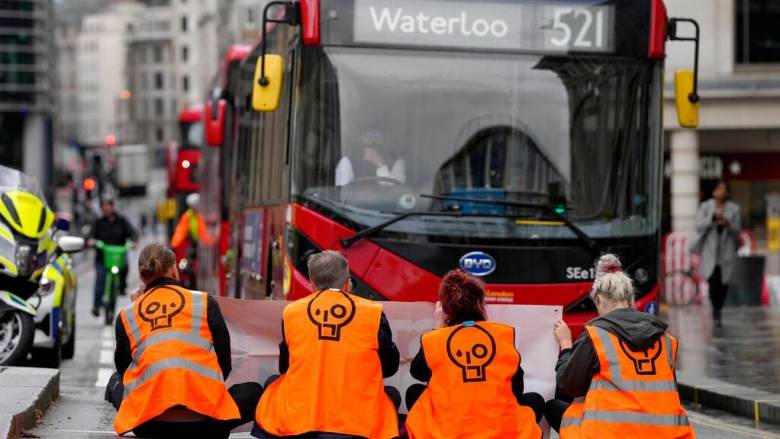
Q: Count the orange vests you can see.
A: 4